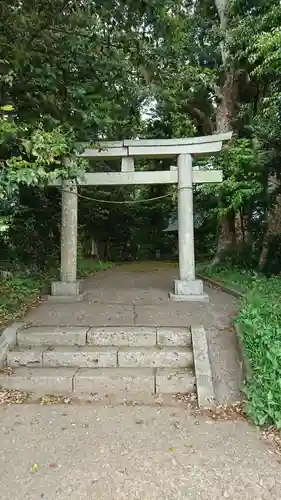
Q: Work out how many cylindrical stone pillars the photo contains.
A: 2